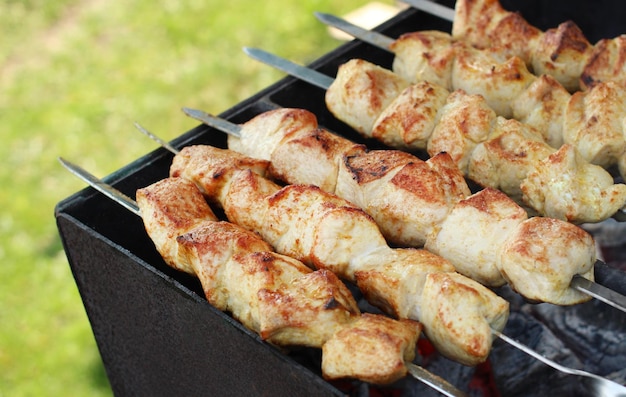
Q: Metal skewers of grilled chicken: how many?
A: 6